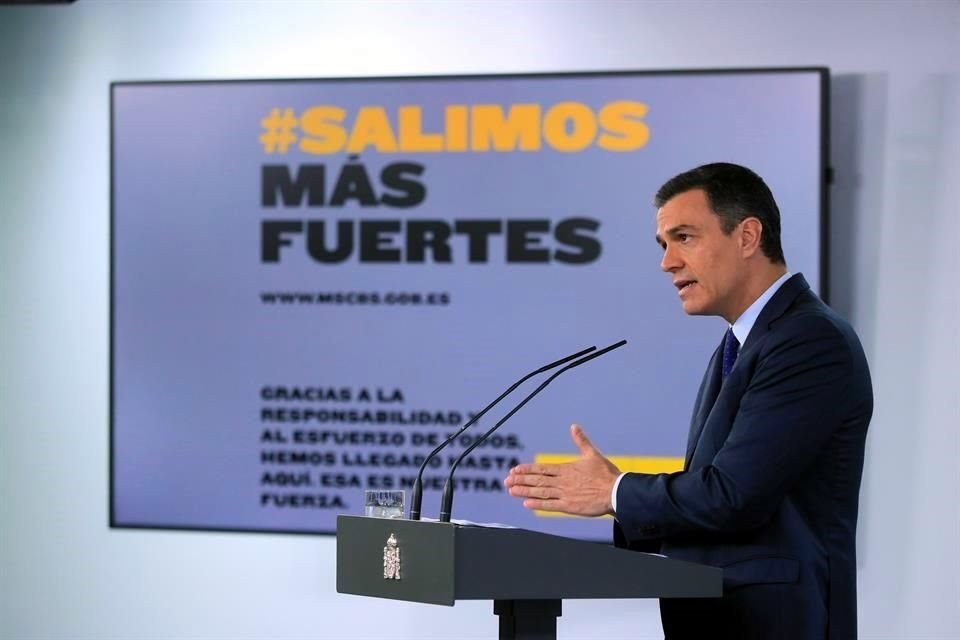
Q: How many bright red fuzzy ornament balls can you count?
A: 0